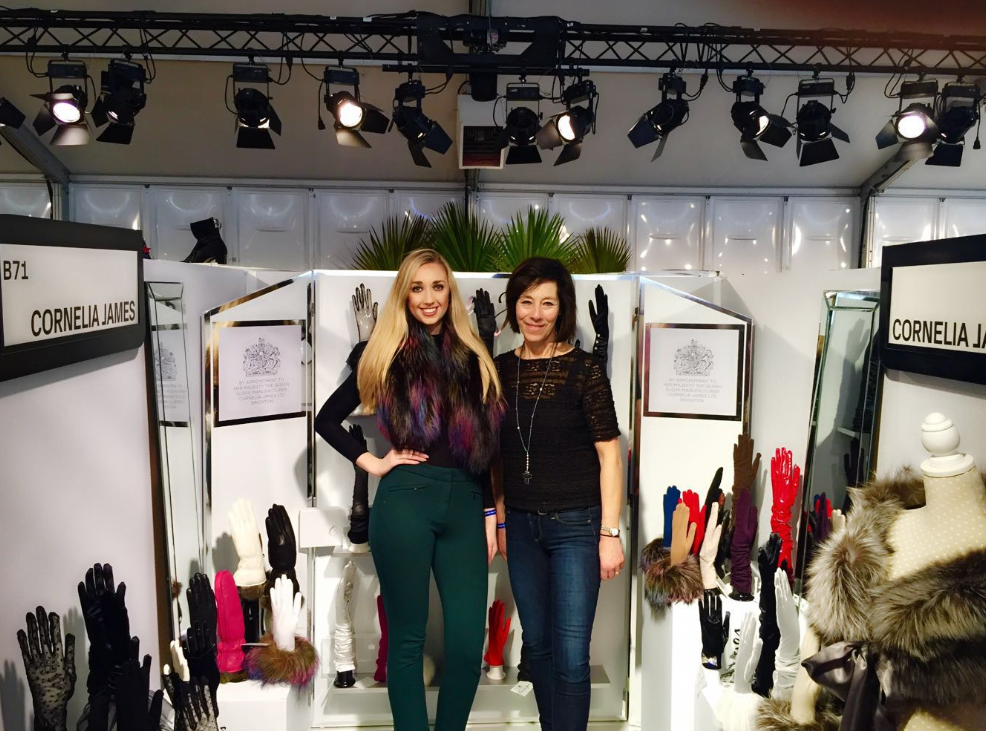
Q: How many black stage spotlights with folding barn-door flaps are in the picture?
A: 13